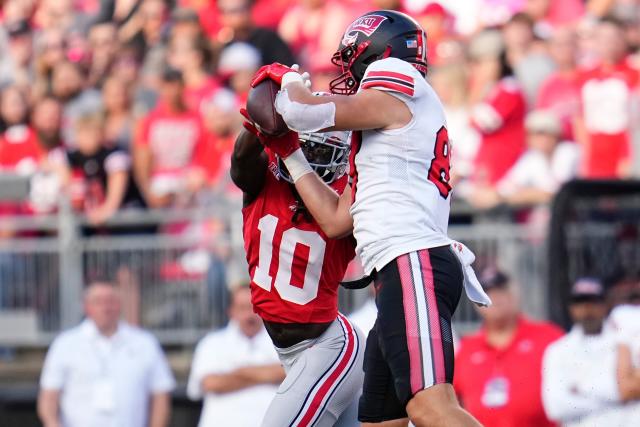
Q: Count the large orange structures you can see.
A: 0